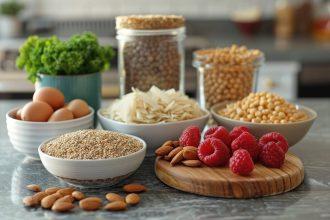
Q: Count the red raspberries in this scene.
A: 8